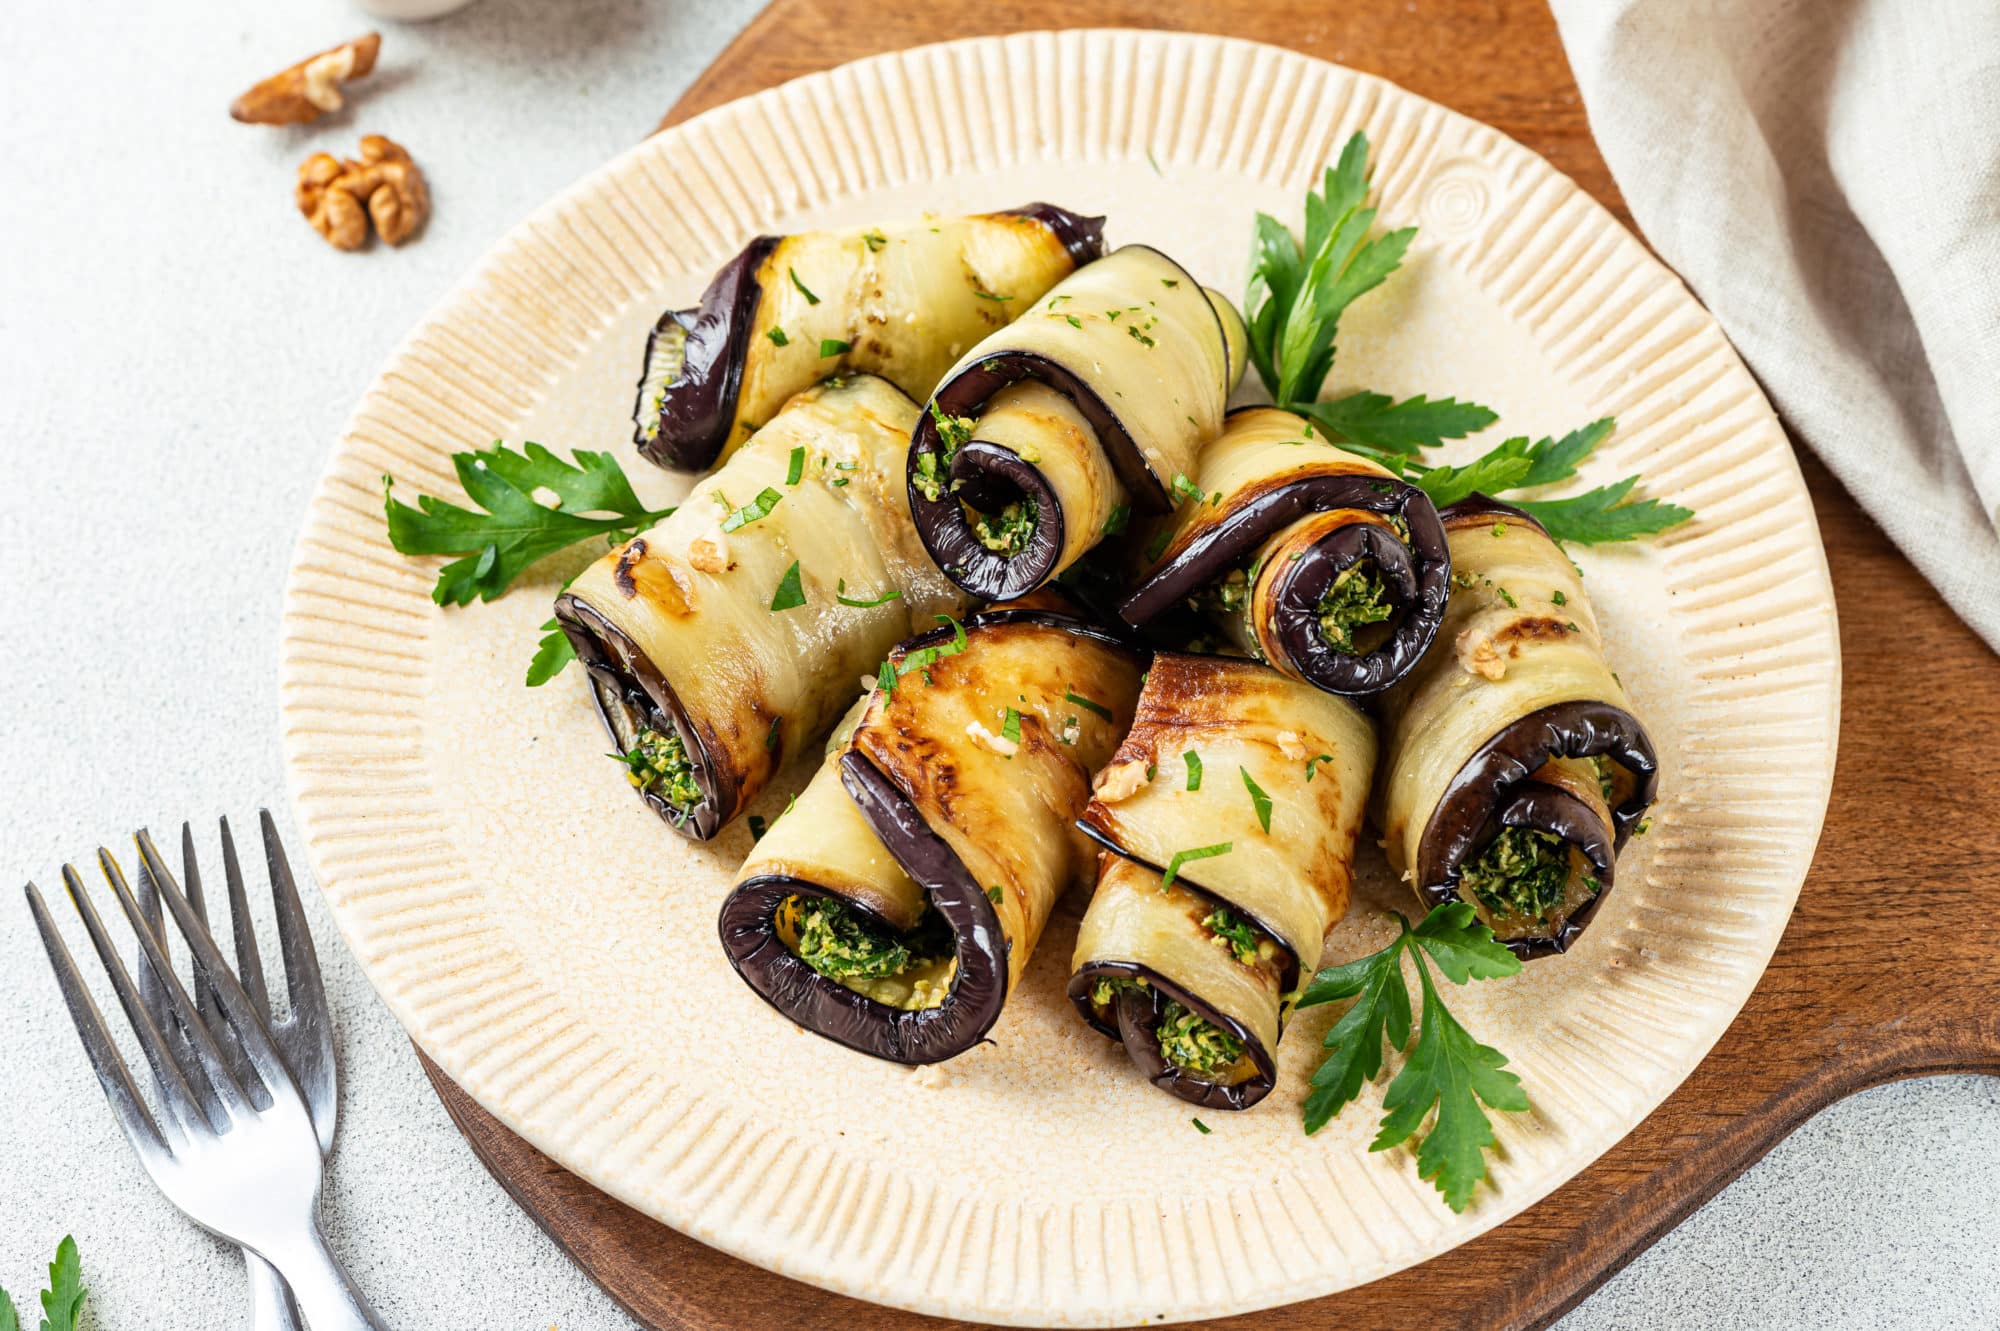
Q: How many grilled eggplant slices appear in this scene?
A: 7